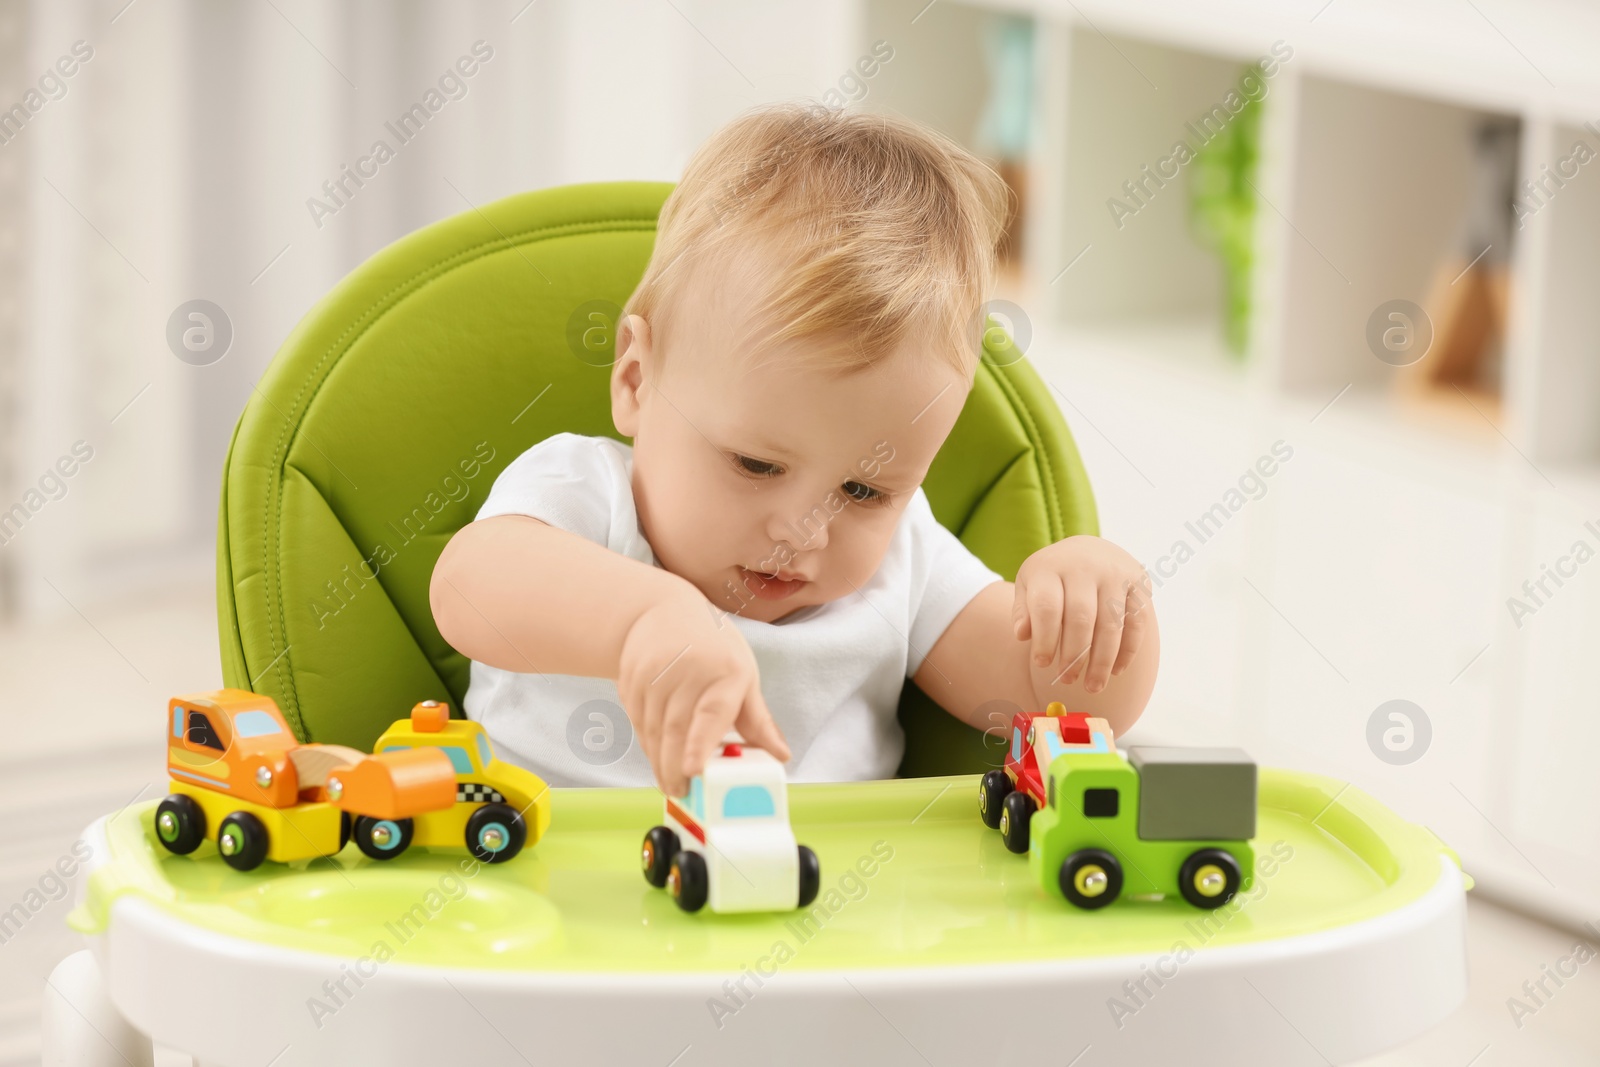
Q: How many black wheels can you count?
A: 12